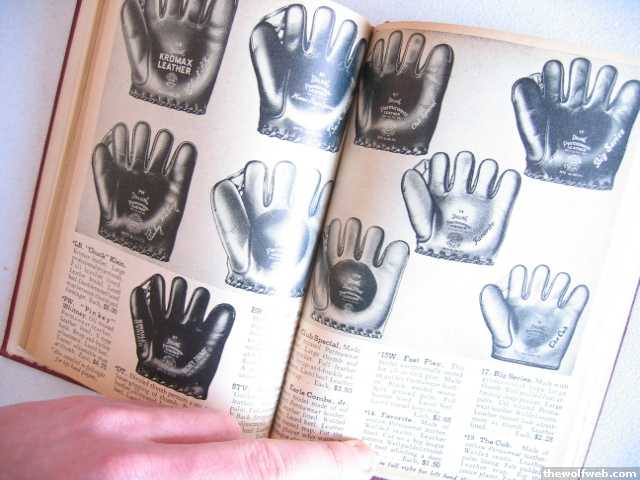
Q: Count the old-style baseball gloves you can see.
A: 10